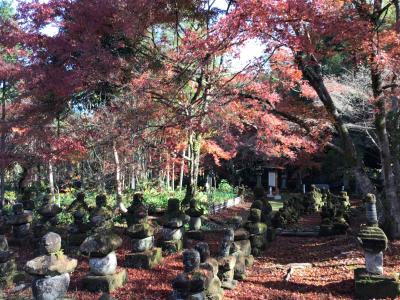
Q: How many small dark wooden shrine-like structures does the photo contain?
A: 1